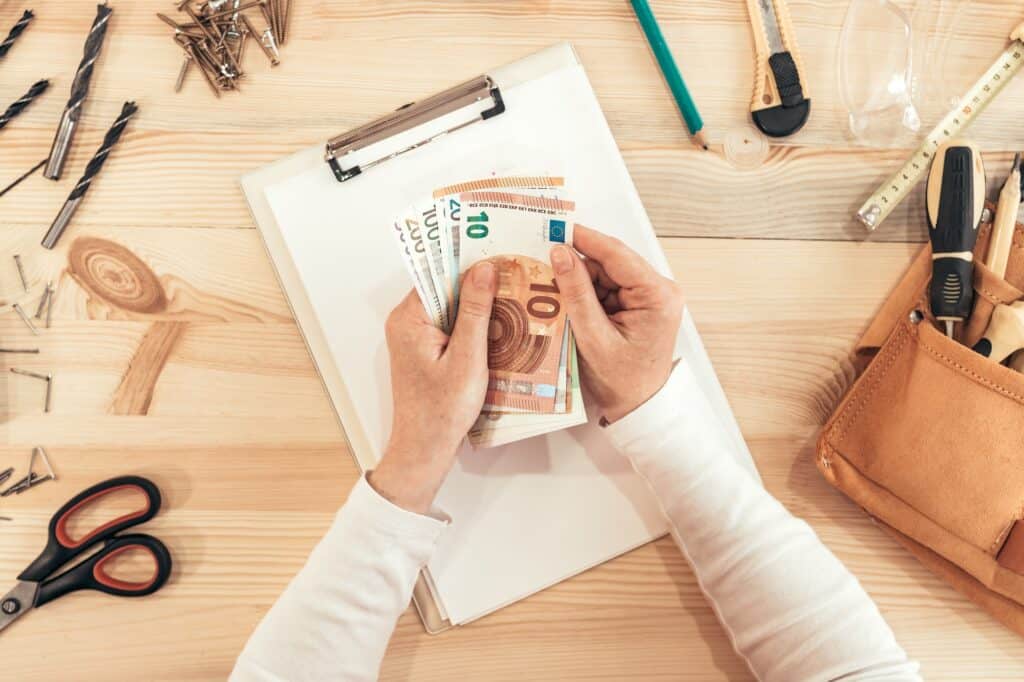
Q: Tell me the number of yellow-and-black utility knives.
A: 1